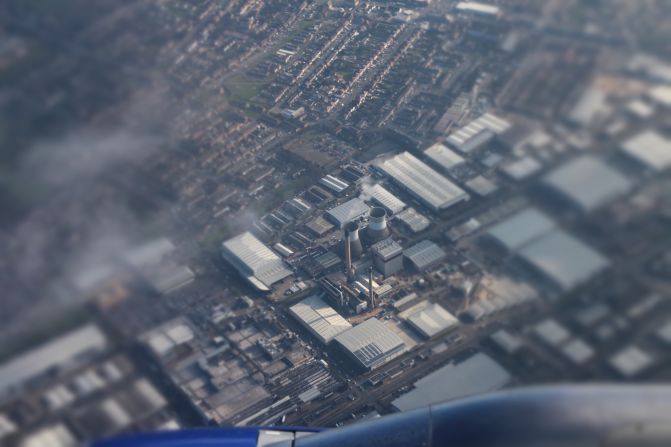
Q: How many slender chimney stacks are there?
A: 2